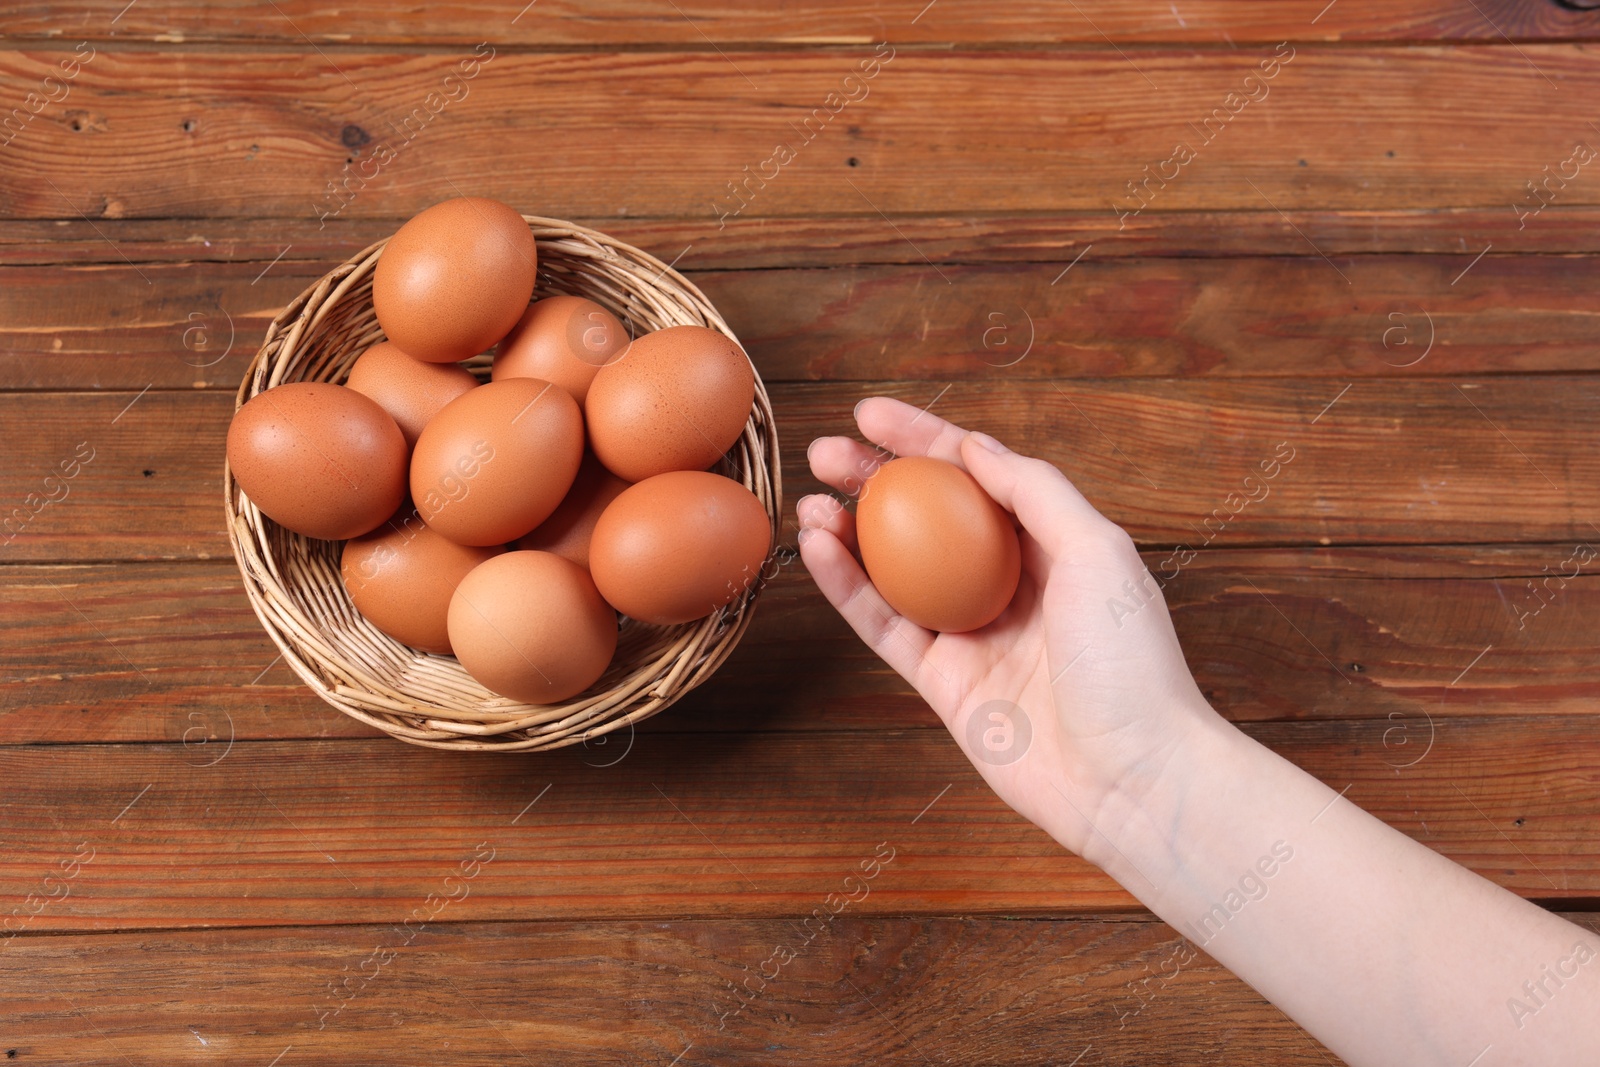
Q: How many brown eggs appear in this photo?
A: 11